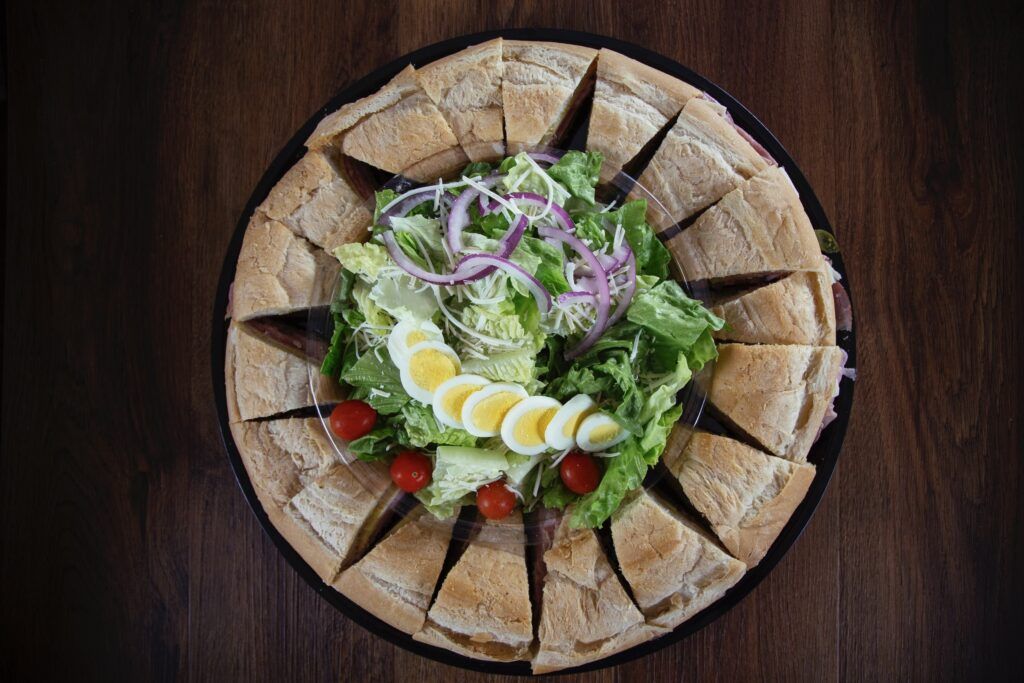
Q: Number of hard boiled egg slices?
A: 7